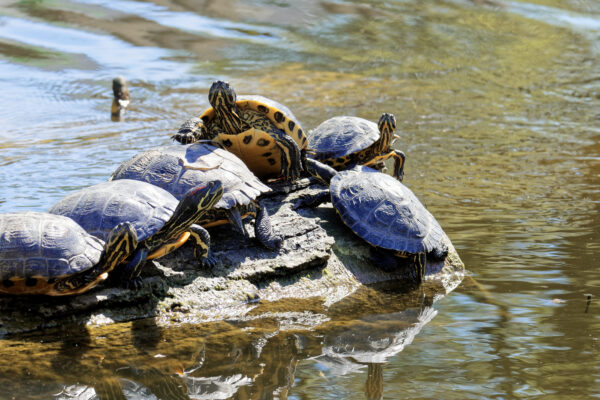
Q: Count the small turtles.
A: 6